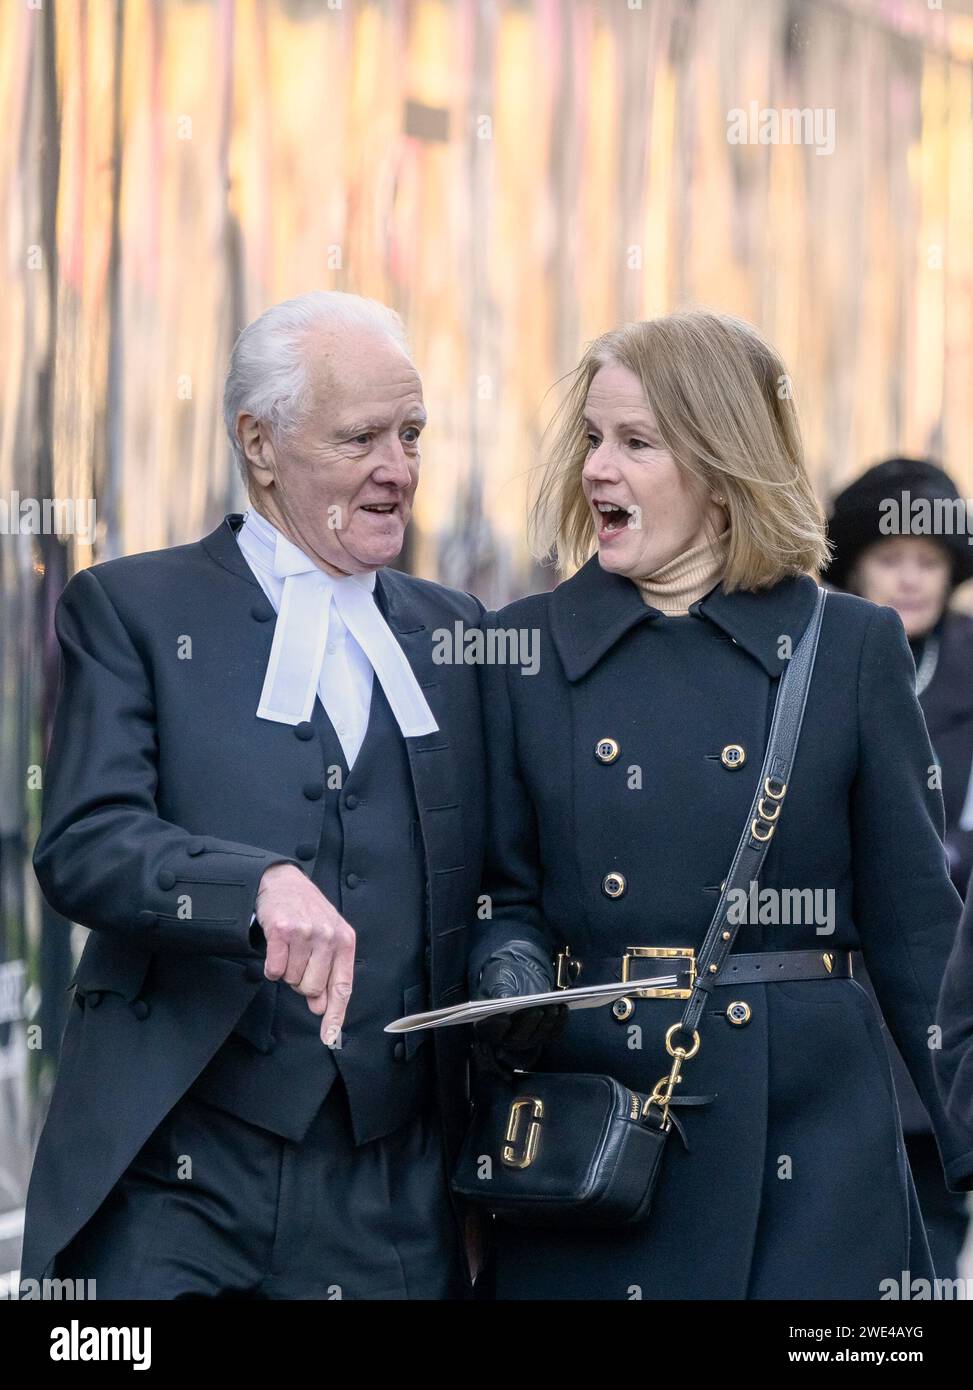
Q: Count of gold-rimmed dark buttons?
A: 5